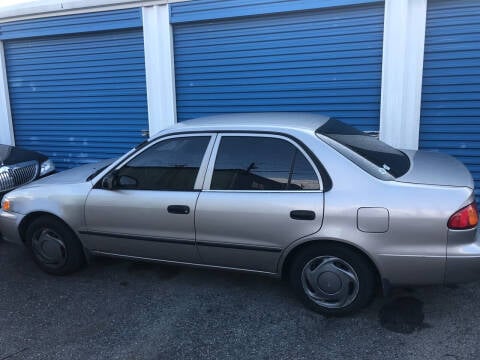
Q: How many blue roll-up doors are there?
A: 3